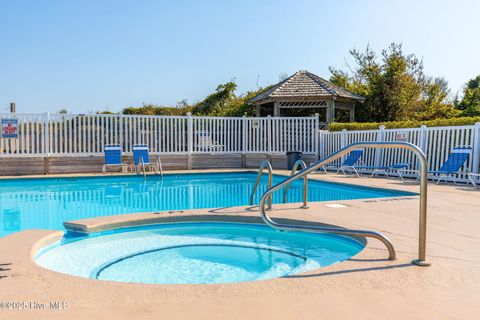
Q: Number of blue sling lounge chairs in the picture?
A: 5